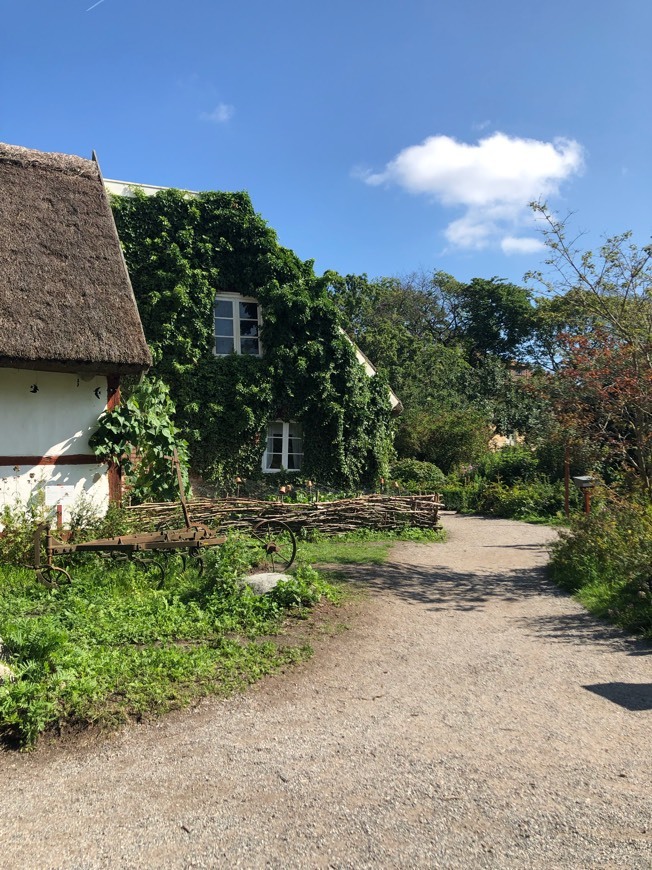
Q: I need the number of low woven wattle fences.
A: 1